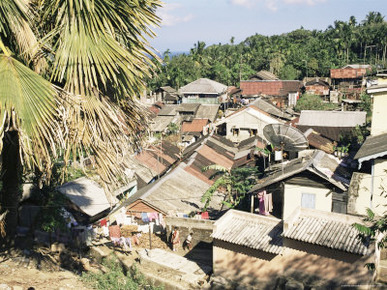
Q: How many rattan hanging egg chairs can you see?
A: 0